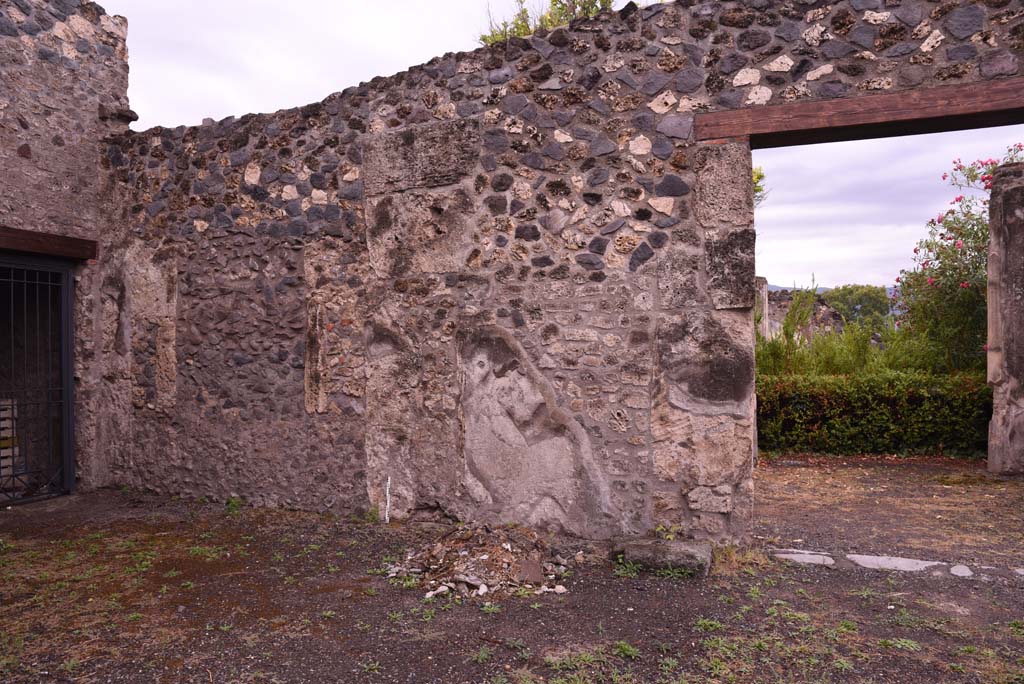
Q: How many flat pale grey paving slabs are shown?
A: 3